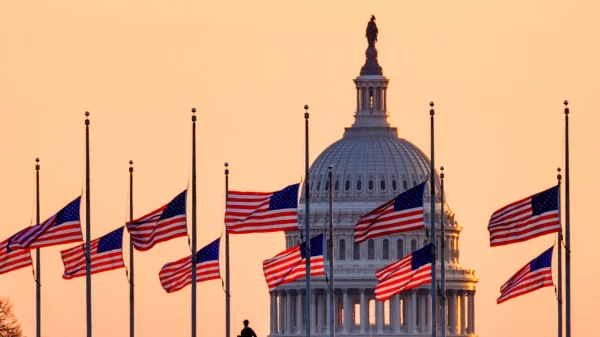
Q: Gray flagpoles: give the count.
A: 11